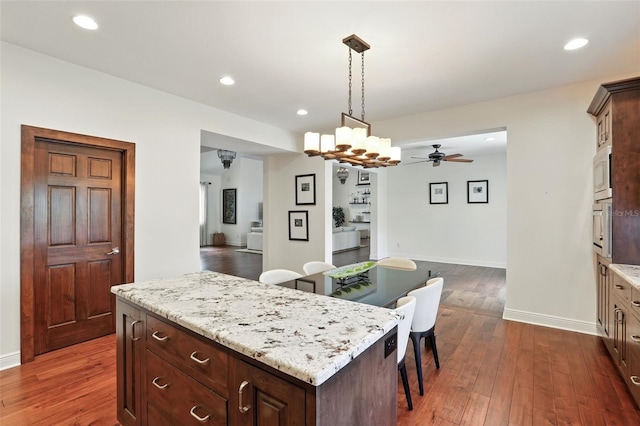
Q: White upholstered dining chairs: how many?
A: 5